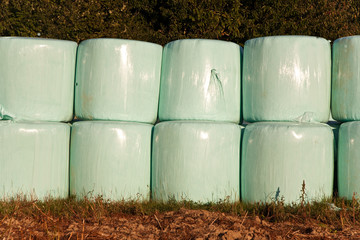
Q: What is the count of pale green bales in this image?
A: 10